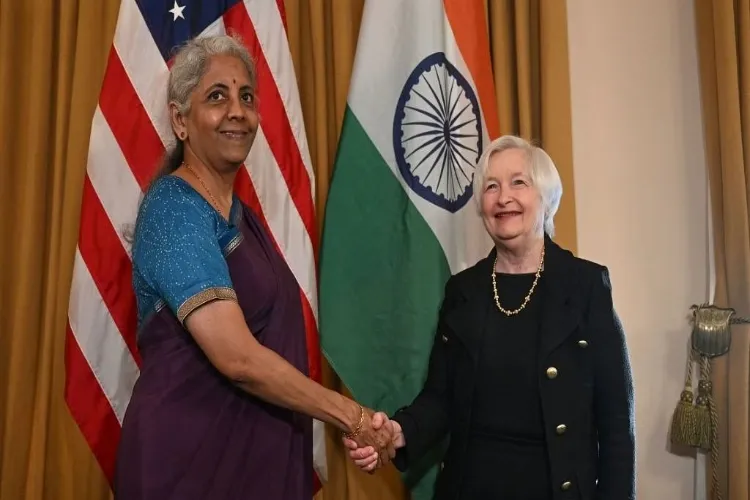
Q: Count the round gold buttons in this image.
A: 4